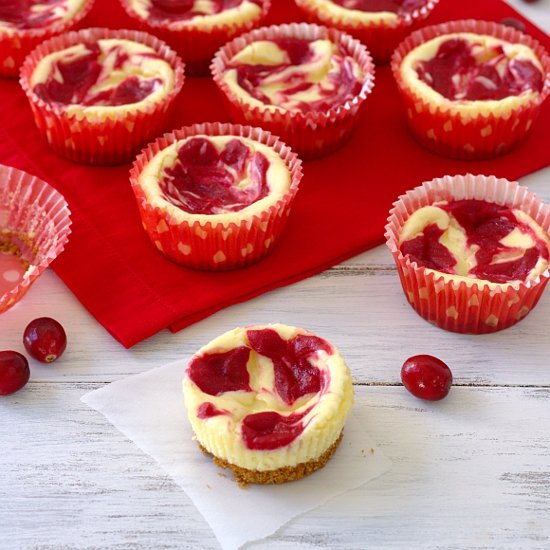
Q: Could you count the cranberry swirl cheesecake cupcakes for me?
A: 9